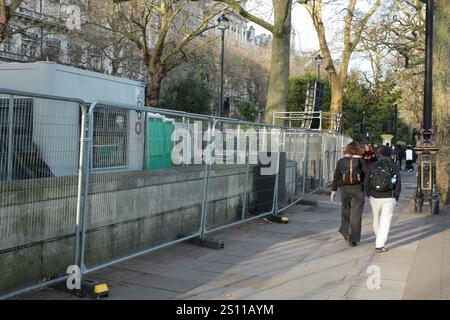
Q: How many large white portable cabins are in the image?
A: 1